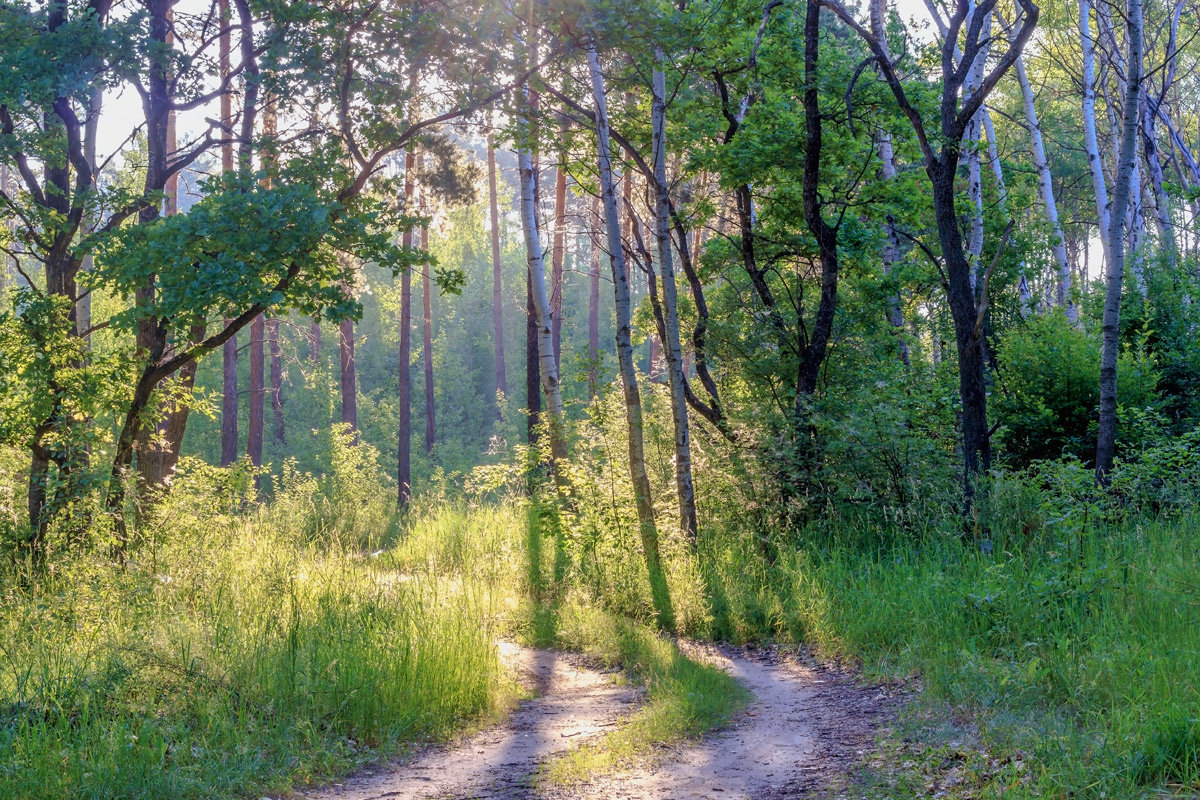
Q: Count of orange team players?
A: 0